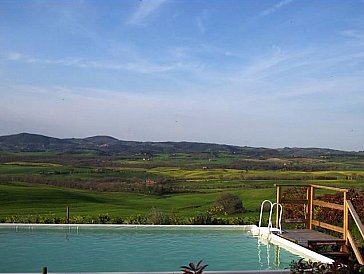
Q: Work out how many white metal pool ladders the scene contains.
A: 1